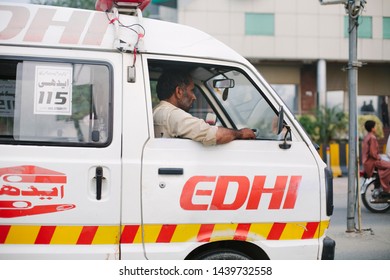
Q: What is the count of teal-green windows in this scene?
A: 3